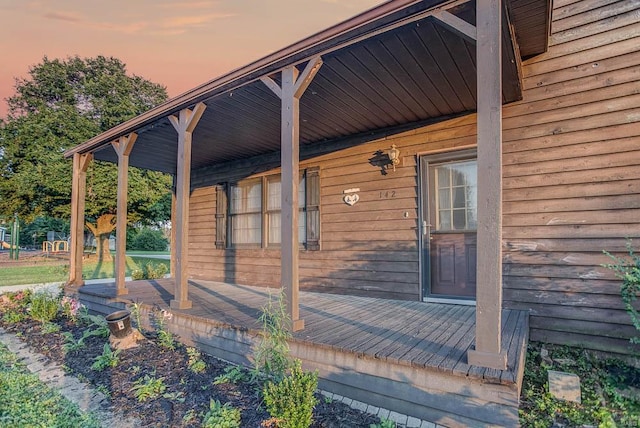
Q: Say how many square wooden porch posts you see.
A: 5